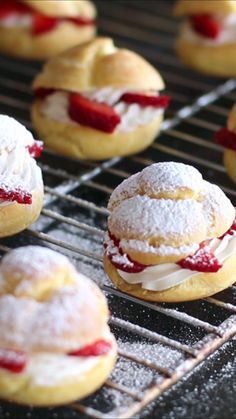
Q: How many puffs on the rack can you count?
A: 7